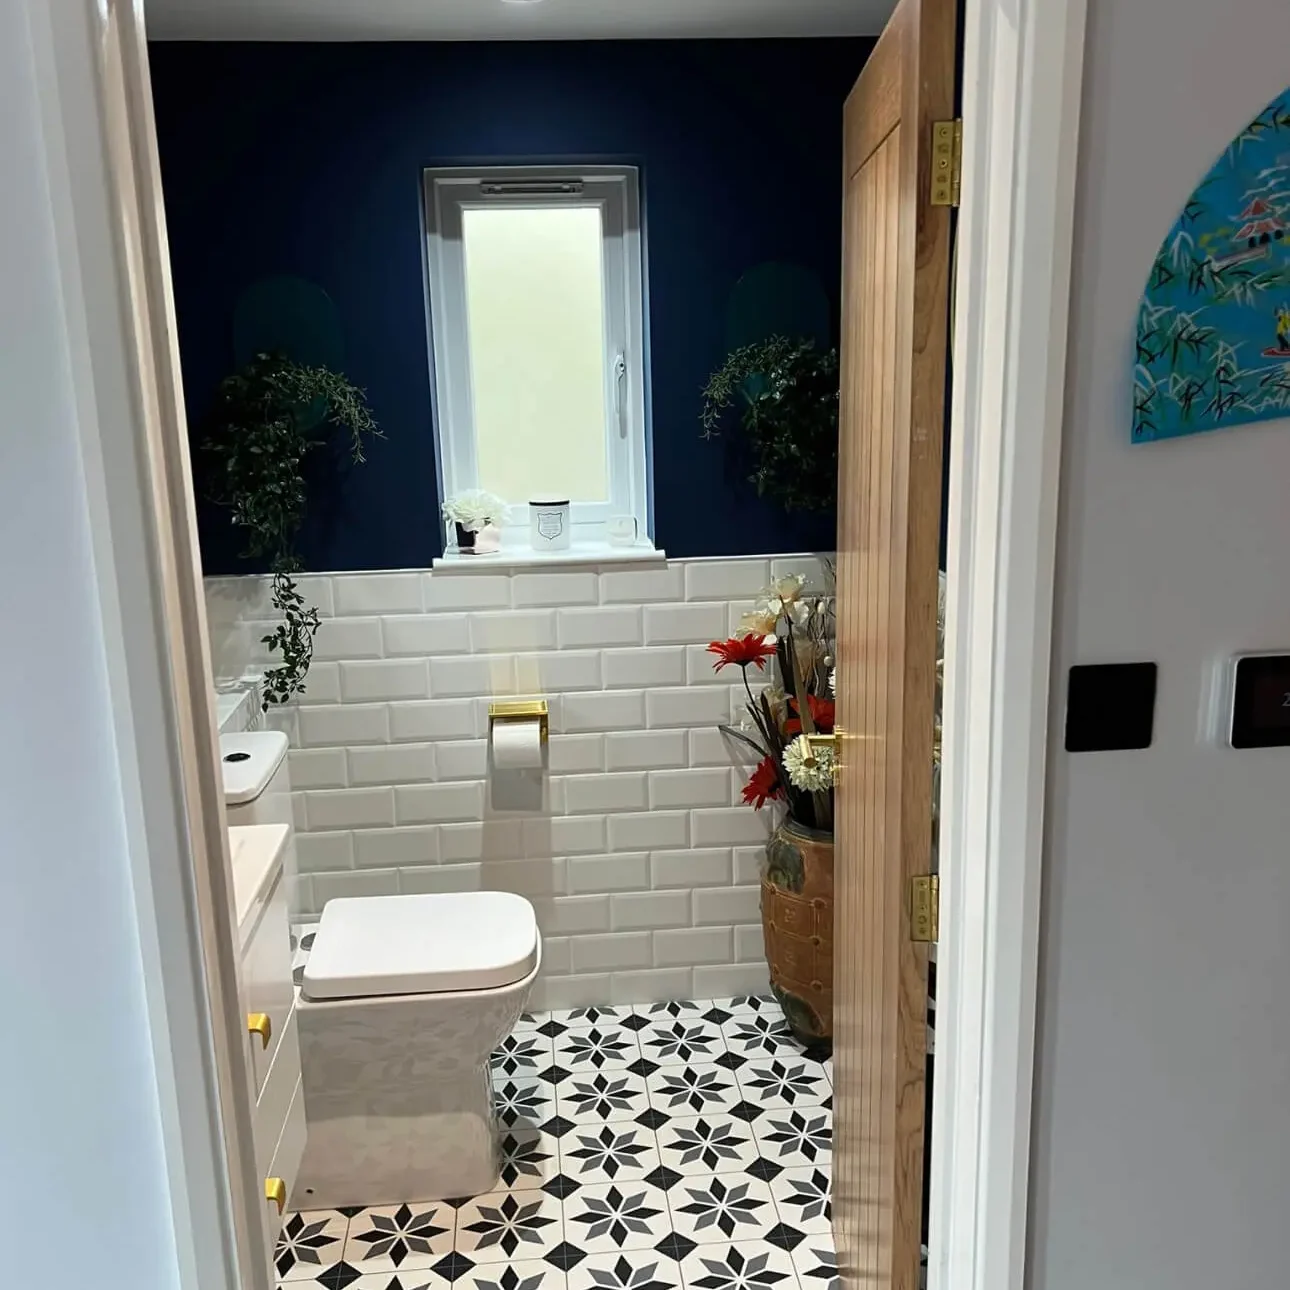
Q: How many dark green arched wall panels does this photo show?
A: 2